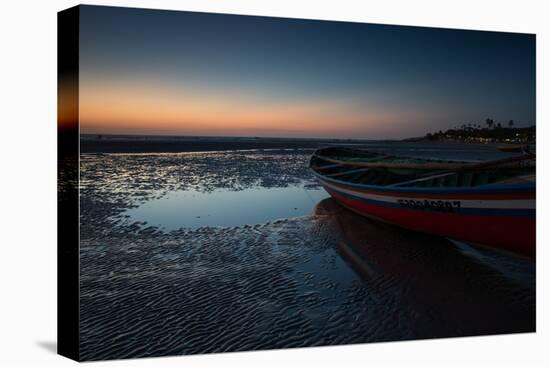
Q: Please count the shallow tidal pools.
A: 1